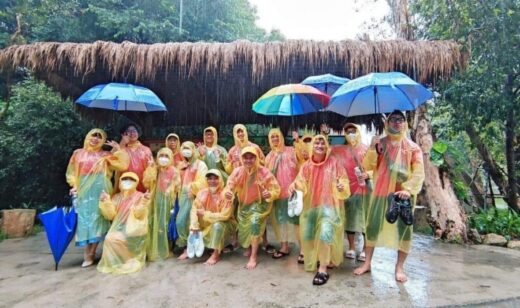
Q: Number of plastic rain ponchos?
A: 15